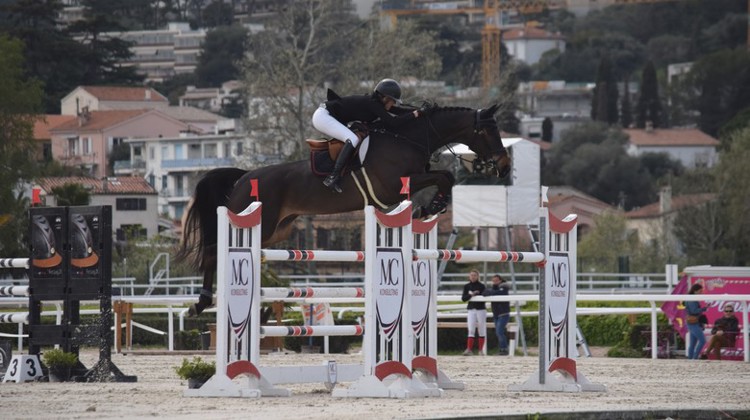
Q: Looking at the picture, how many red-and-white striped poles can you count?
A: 4